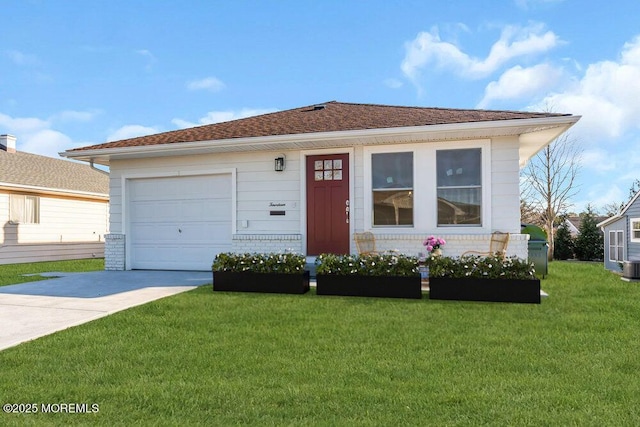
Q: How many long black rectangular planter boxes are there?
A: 3